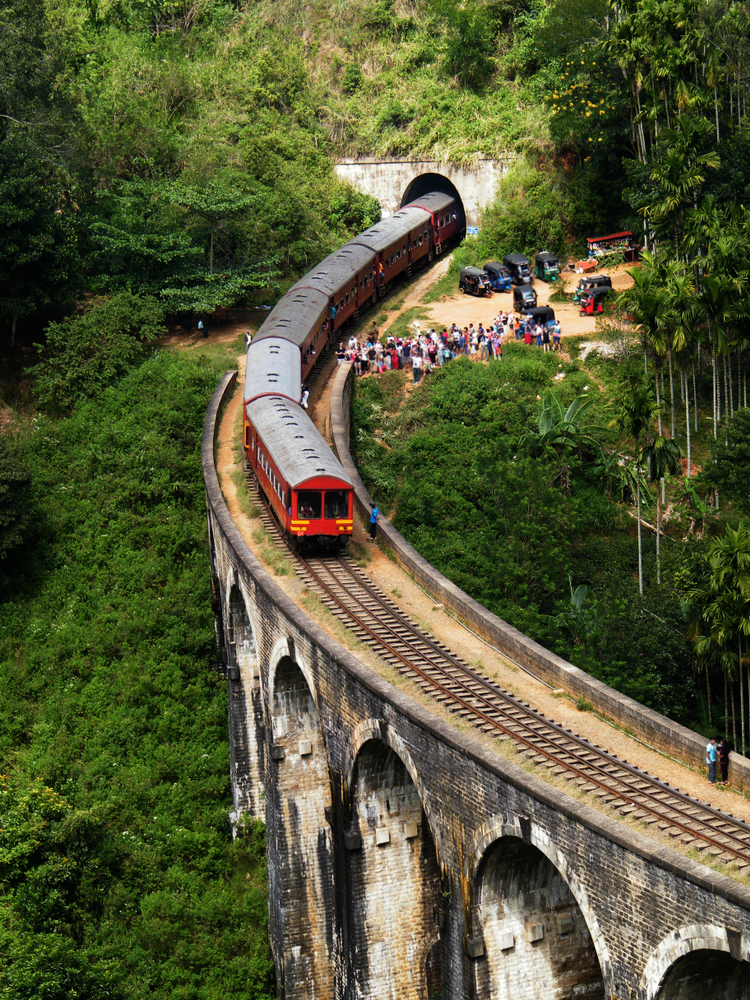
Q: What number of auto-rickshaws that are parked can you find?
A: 8